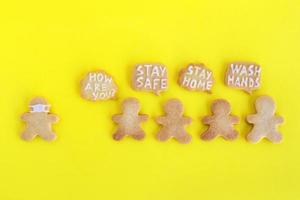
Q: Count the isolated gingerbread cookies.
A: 1